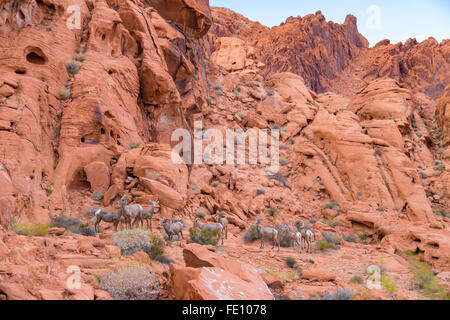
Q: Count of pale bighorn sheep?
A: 9